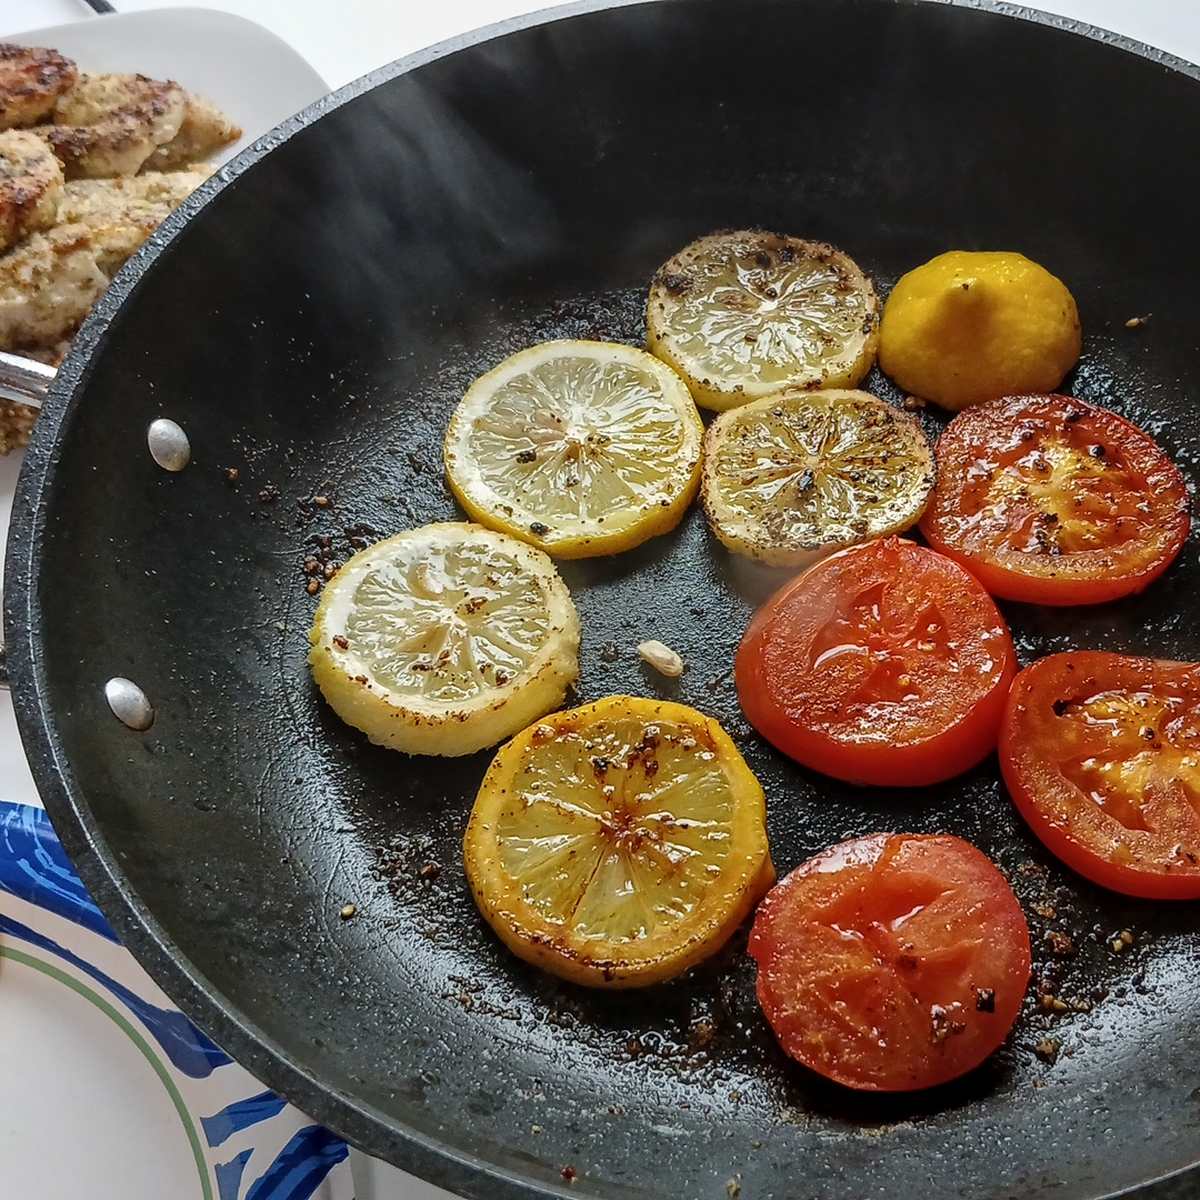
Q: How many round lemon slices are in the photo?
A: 5